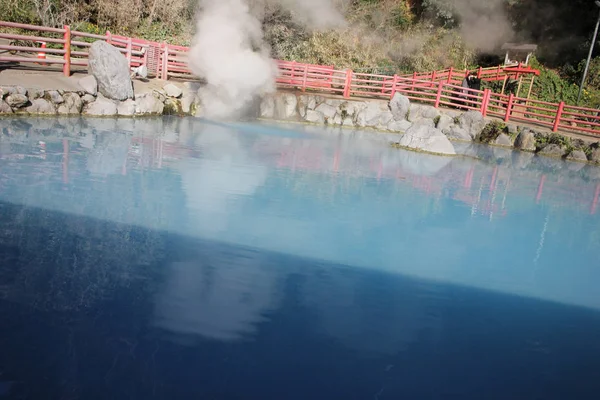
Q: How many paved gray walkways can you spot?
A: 1